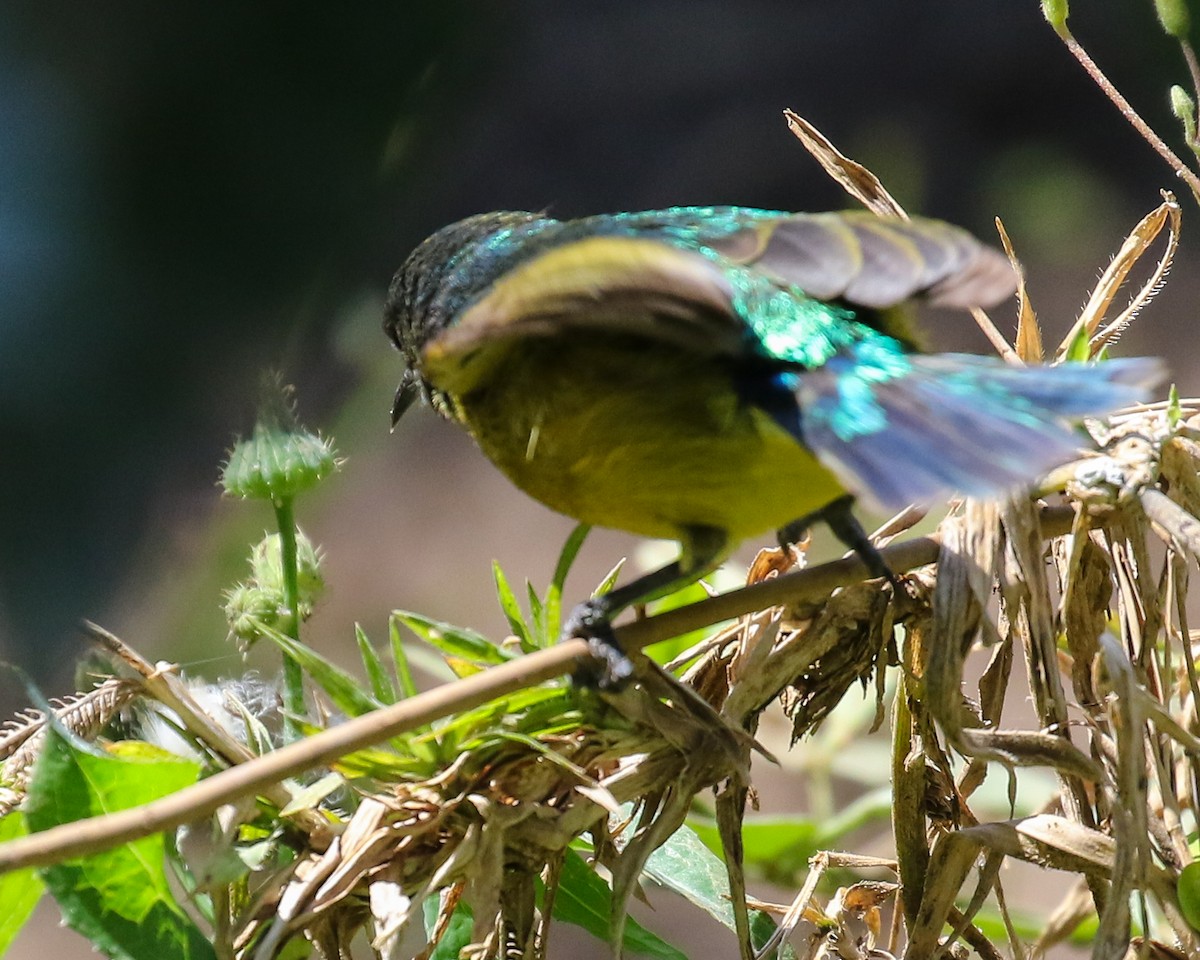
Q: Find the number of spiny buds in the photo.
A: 3